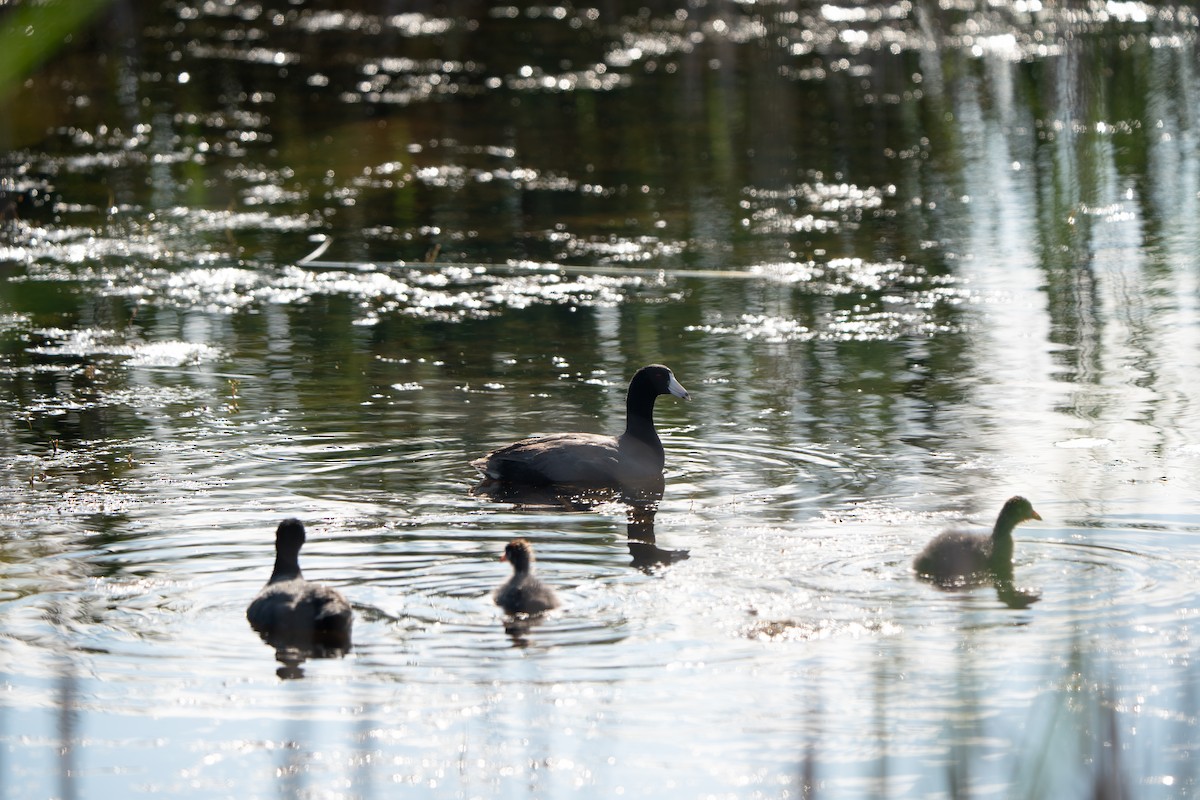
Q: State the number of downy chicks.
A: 2